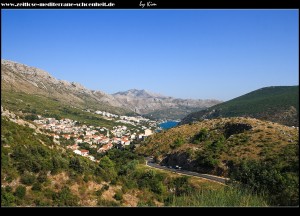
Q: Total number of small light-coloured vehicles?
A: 1